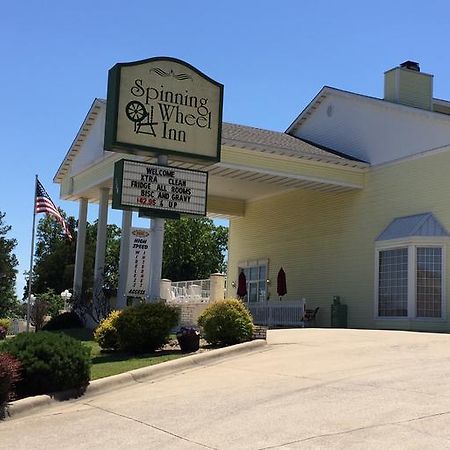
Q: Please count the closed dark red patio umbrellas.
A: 2